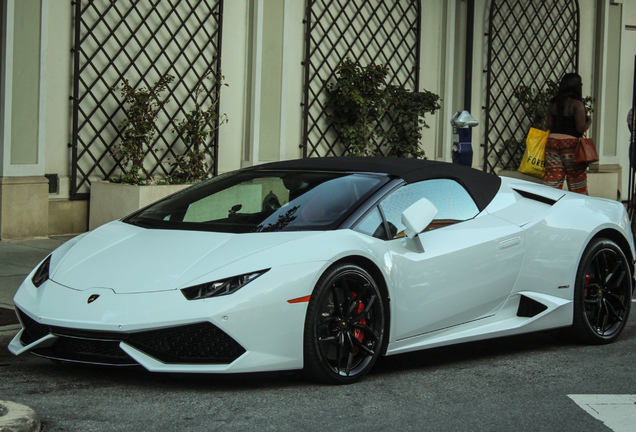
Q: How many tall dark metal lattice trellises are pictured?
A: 3